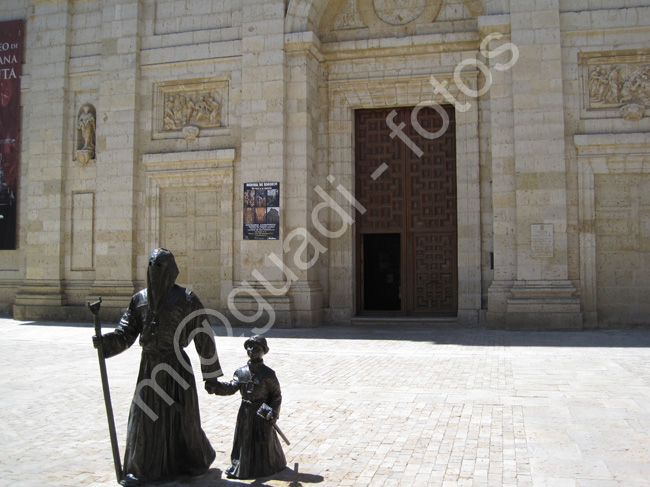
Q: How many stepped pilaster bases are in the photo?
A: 4